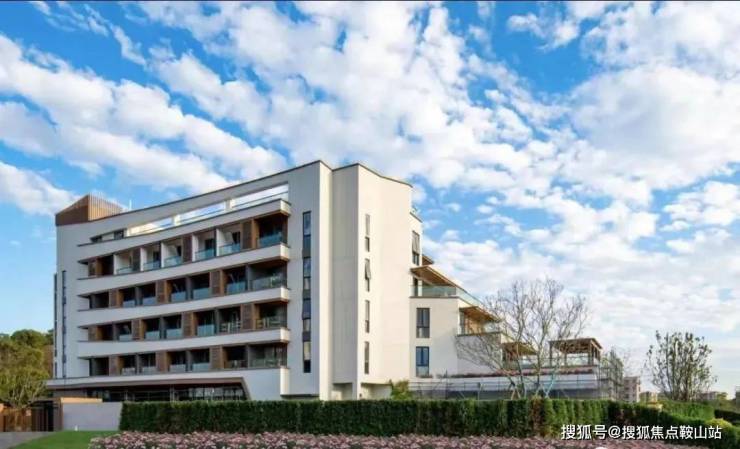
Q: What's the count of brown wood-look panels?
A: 14